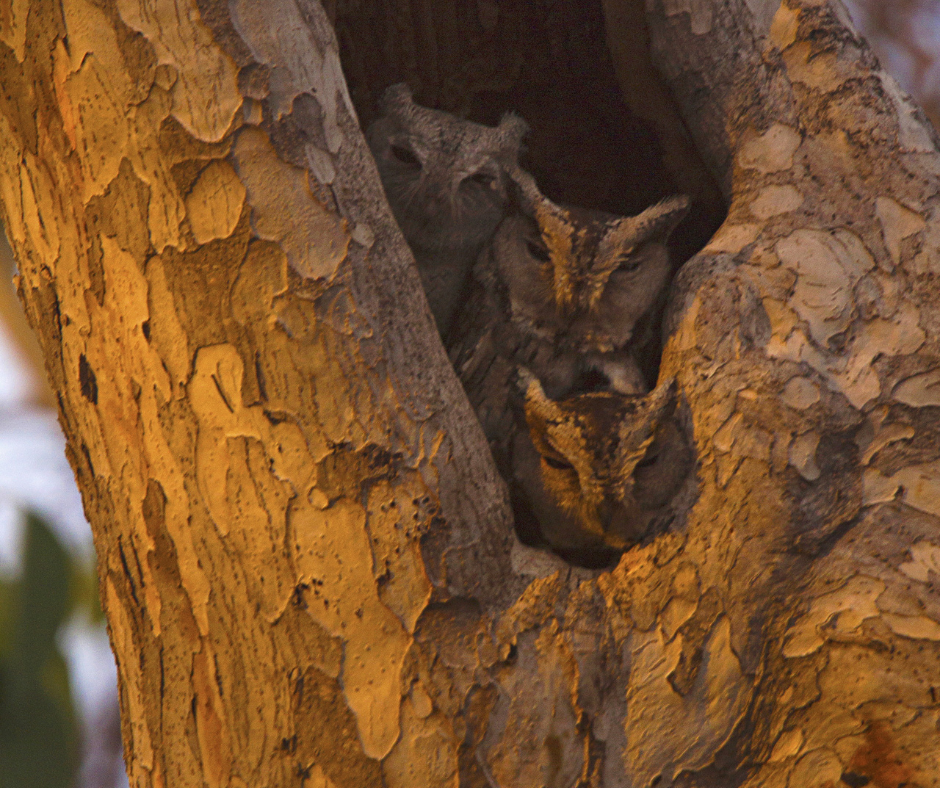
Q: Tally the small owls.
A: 3